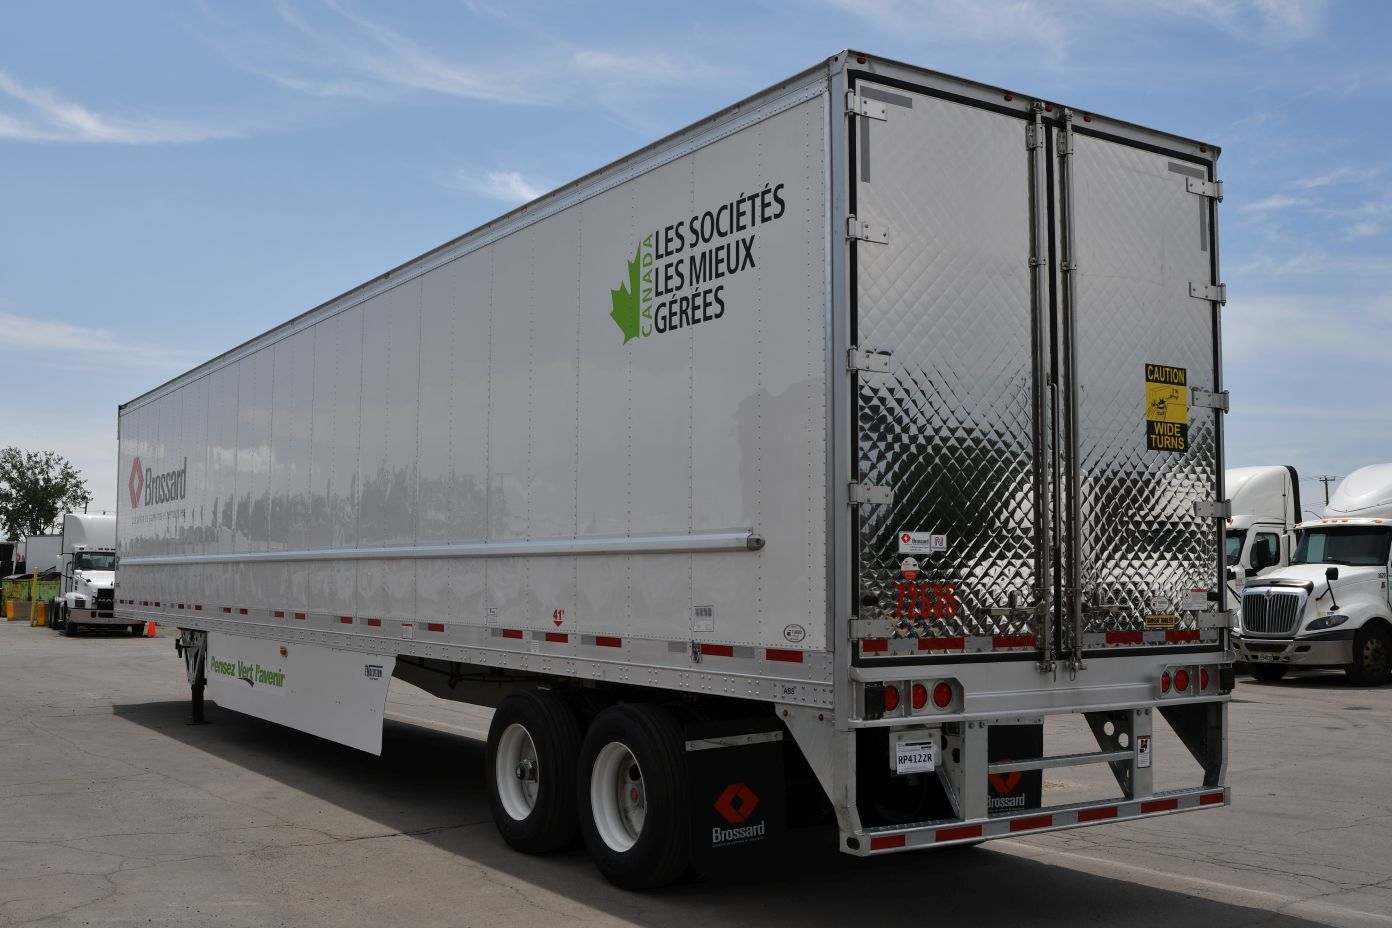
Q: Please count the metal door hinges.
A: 10